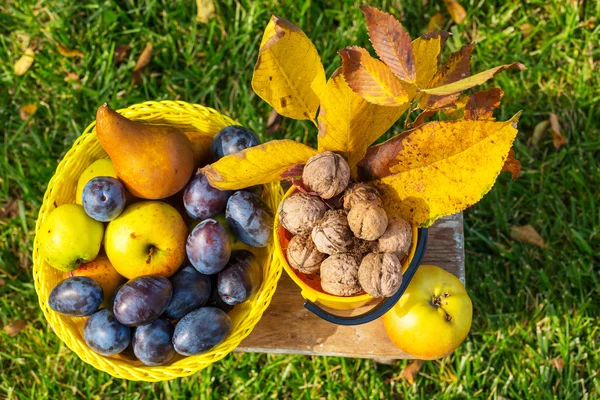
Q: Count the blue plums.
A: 12